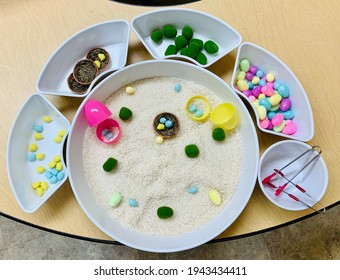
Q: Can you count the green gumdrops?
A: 15